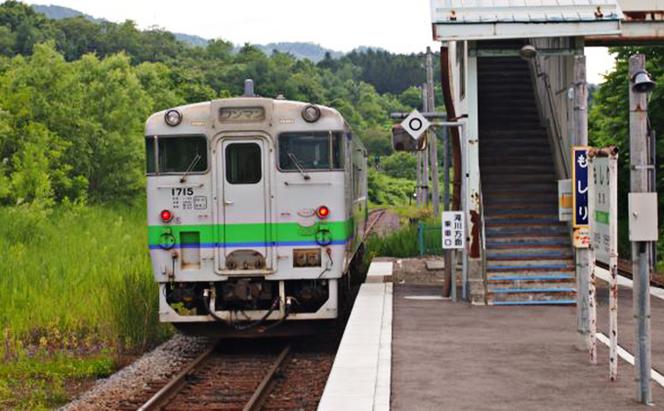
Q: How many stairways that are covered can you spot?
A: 1